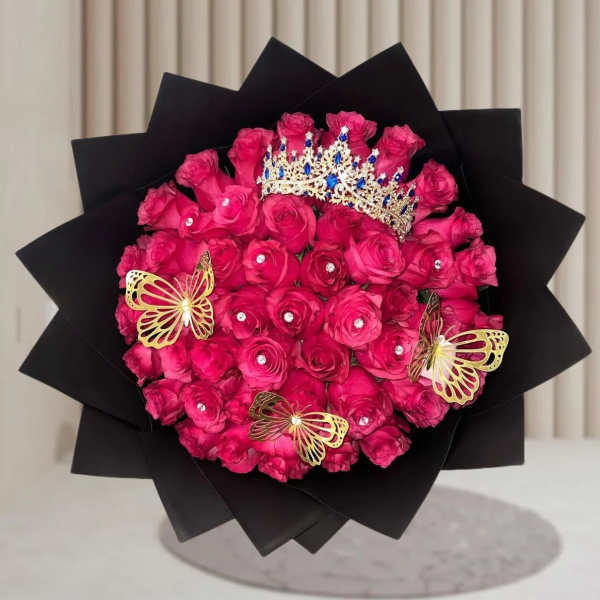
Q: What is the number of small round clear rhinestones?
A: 12